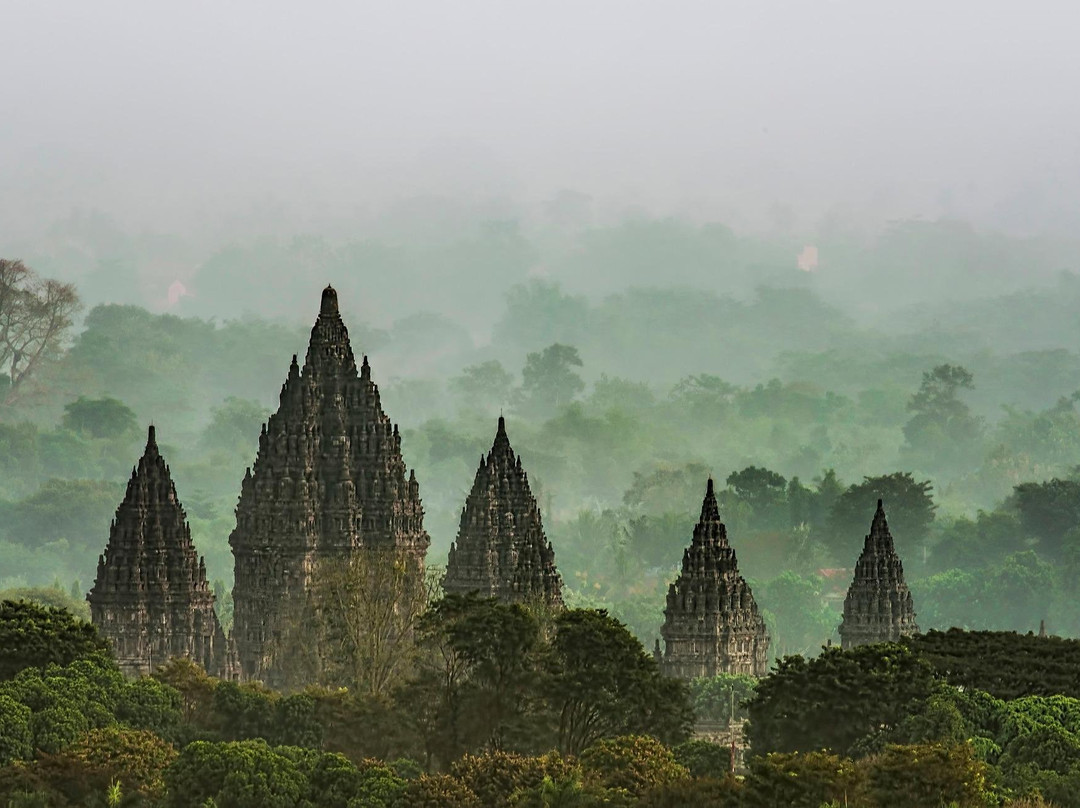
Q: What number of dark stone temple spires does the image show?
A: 5